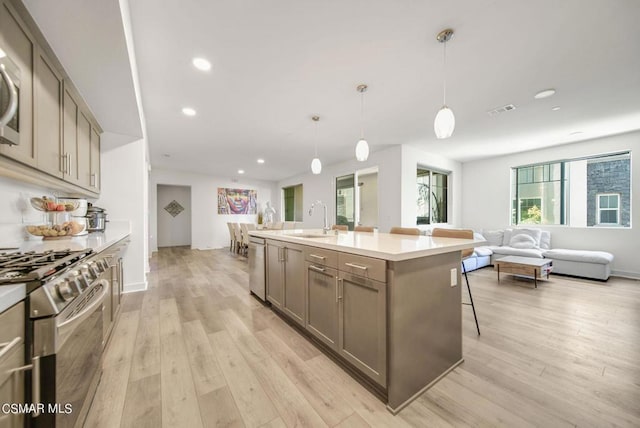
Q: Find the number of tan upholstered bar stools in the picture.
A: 4